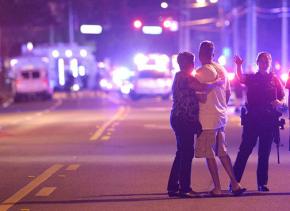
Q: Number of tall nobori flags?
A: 0